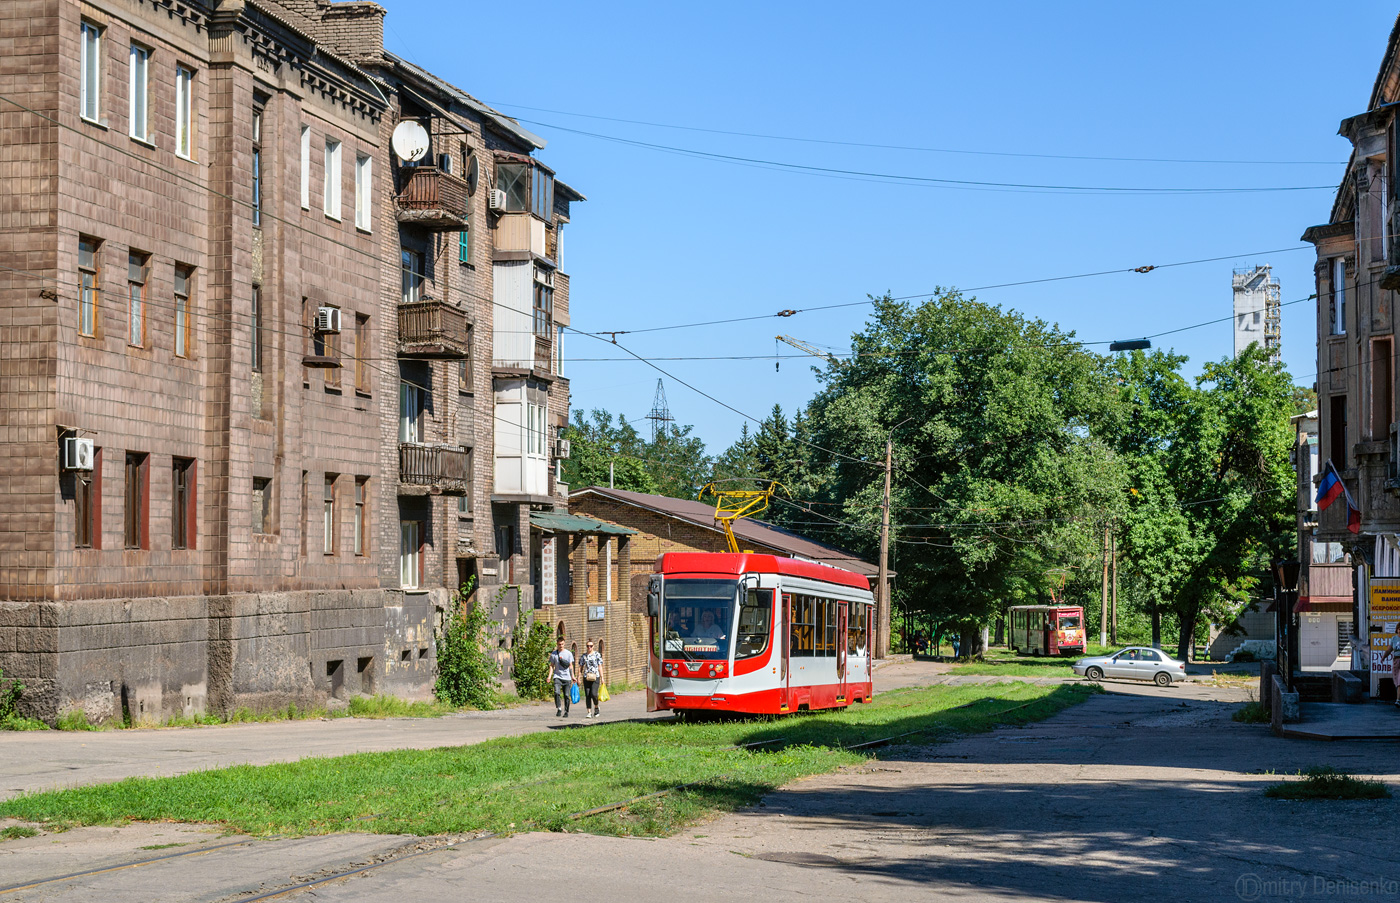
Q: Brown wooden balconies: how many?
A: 3